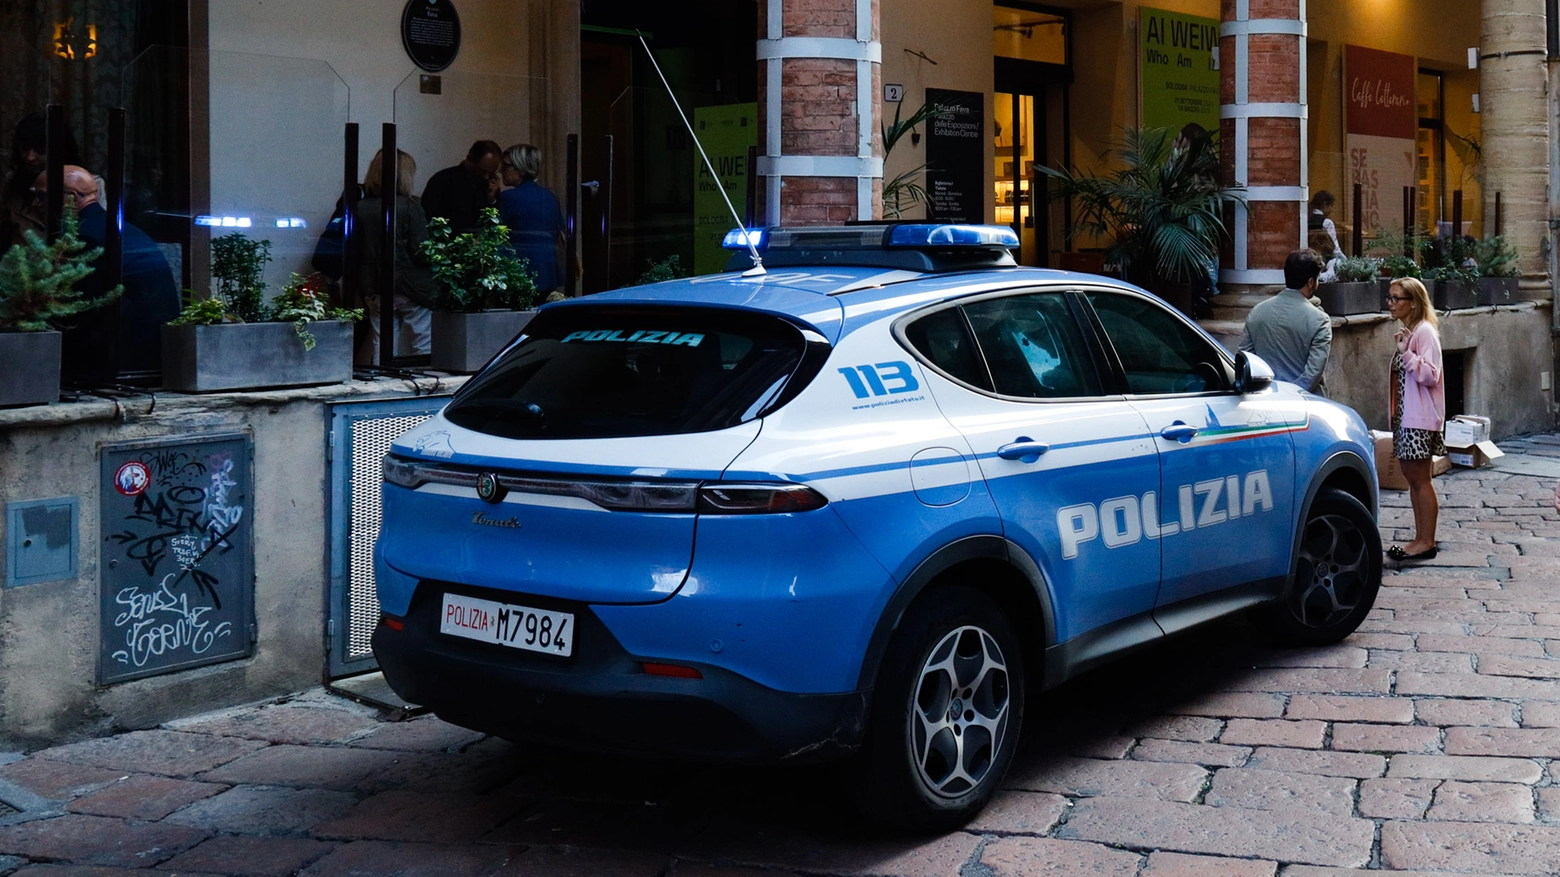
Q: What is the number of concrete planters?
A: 7